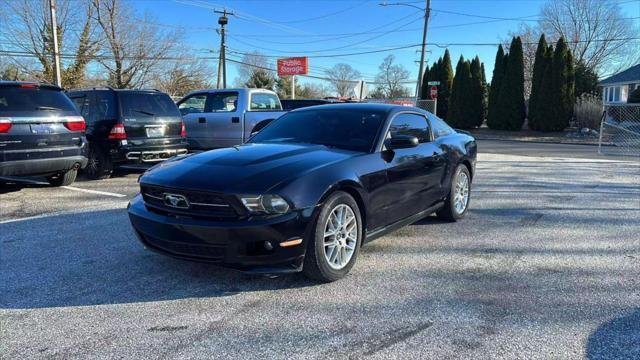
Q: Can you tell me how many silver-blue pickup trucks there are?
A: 1